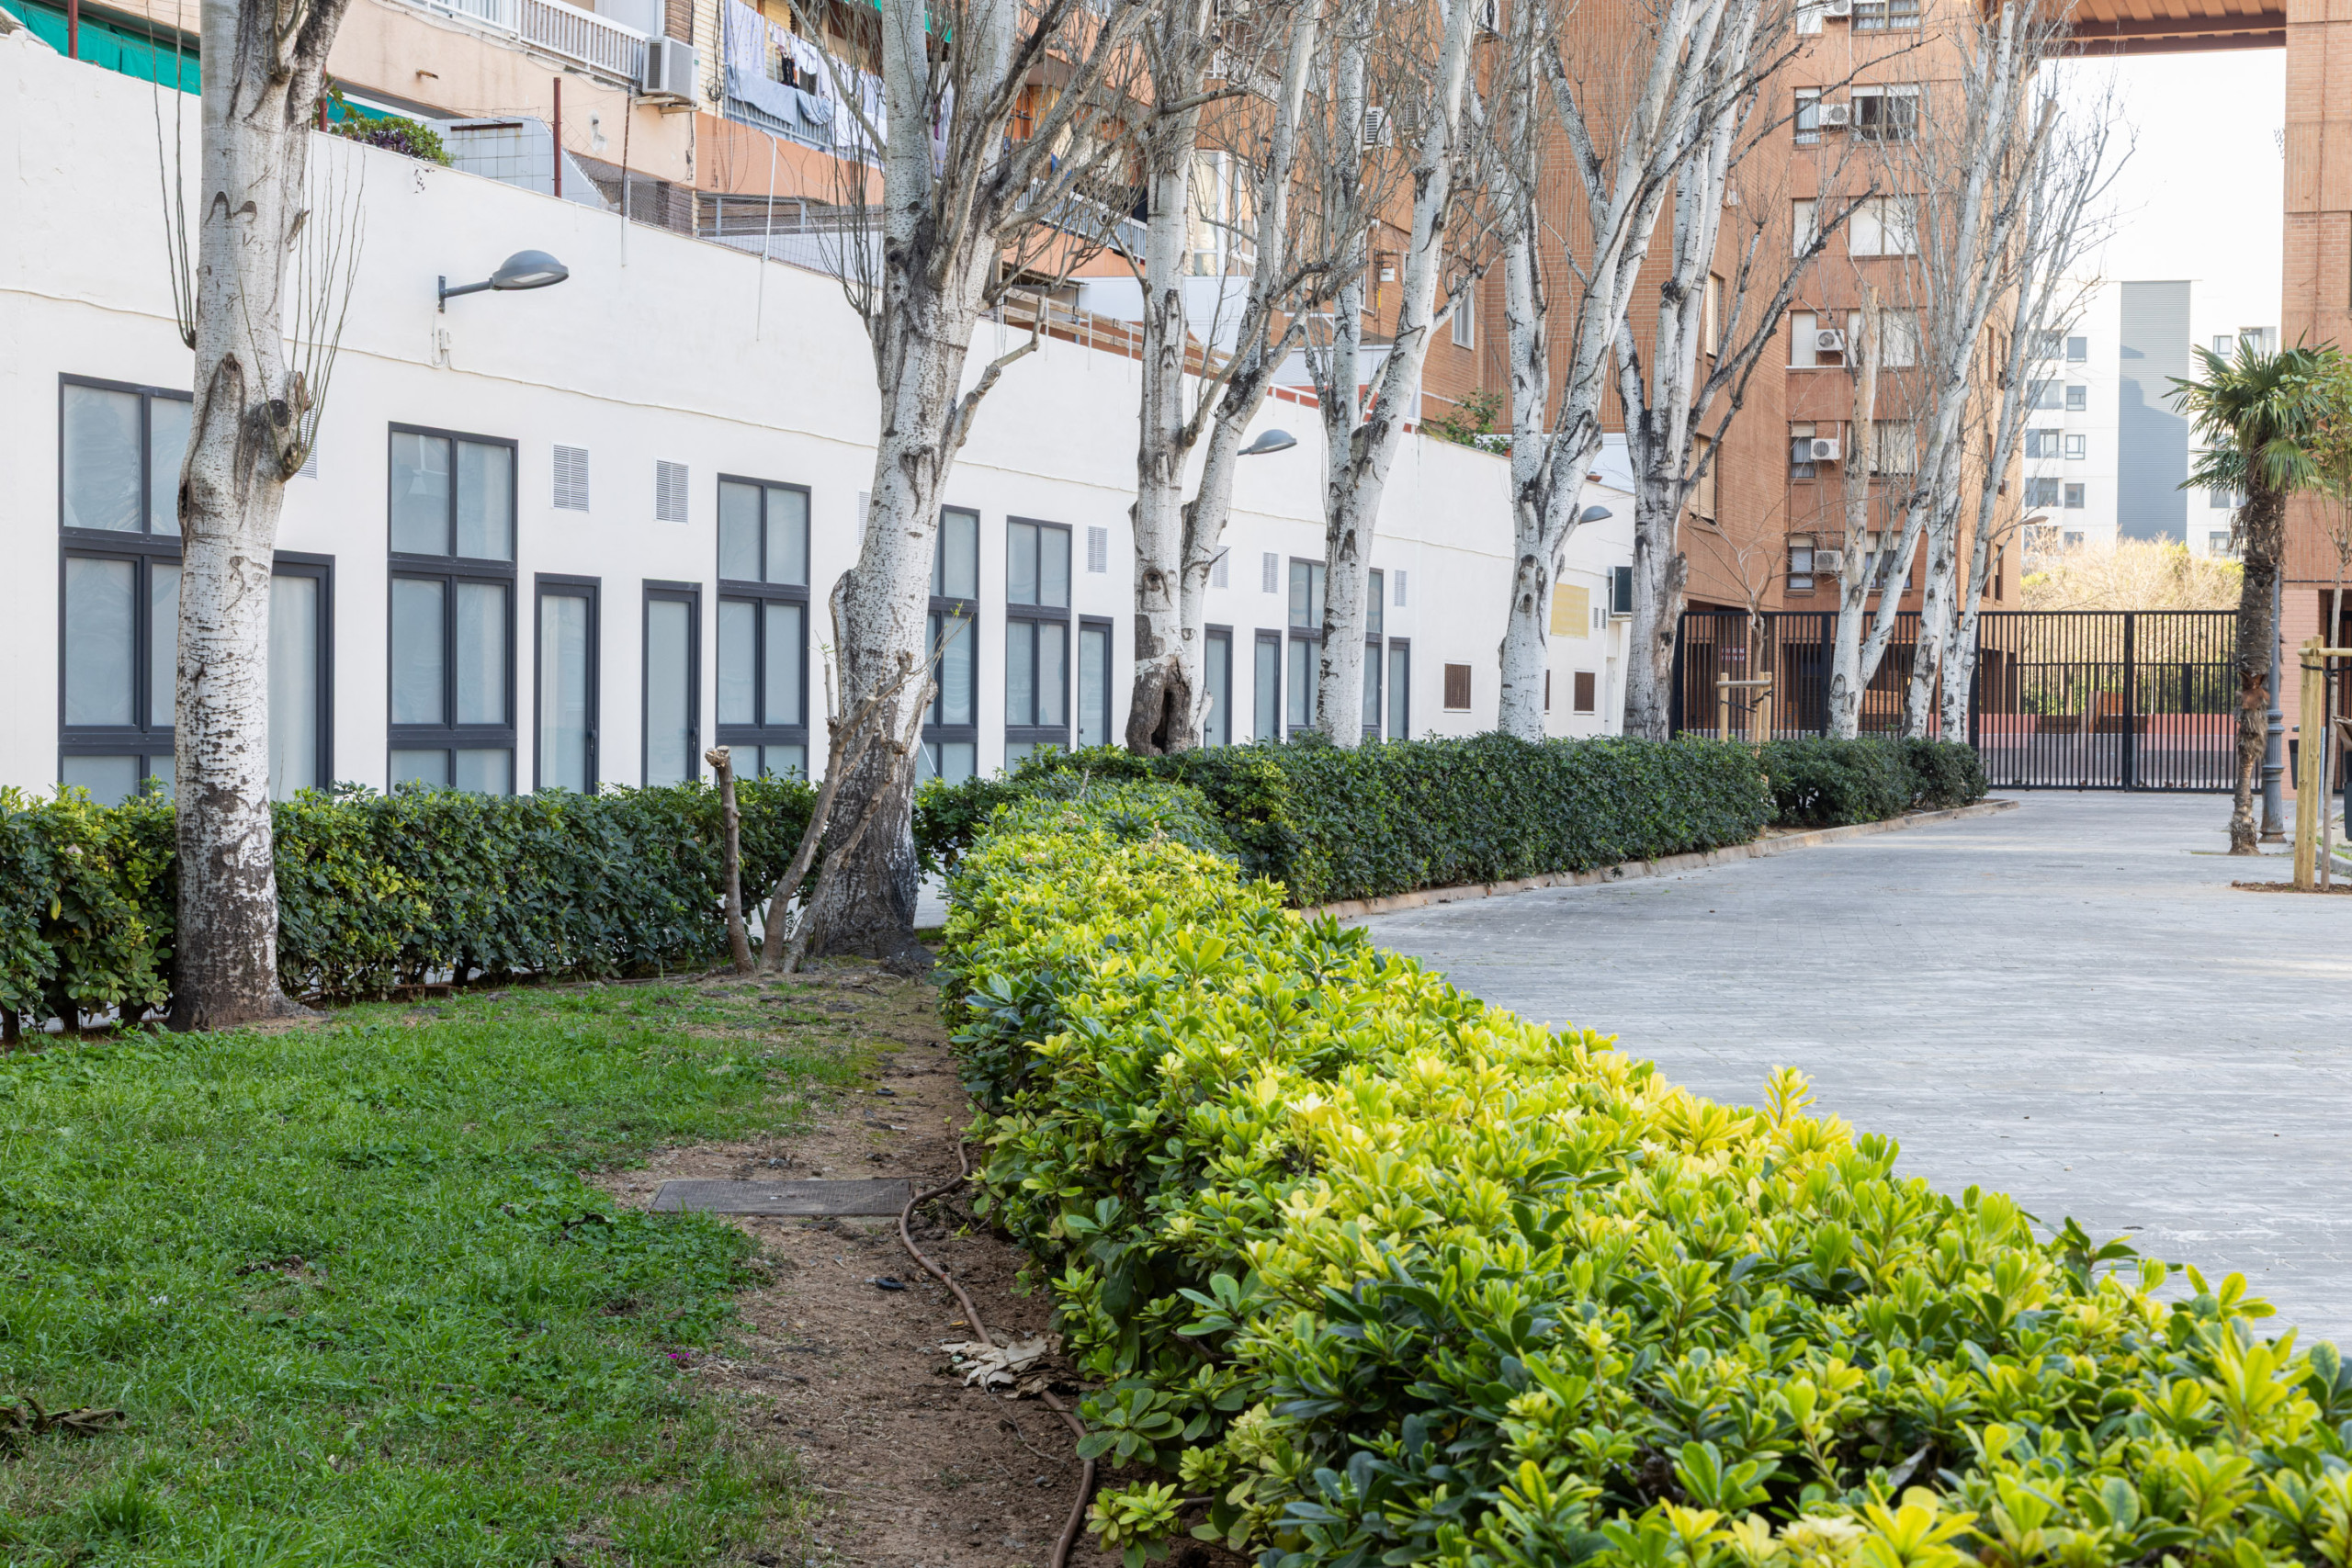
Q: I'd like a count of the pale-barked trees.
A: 9